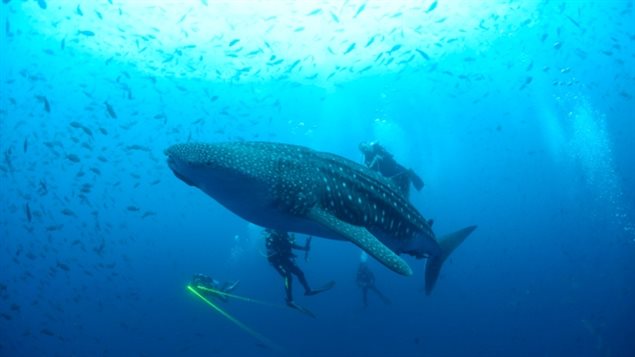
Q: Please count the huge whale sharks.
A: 1